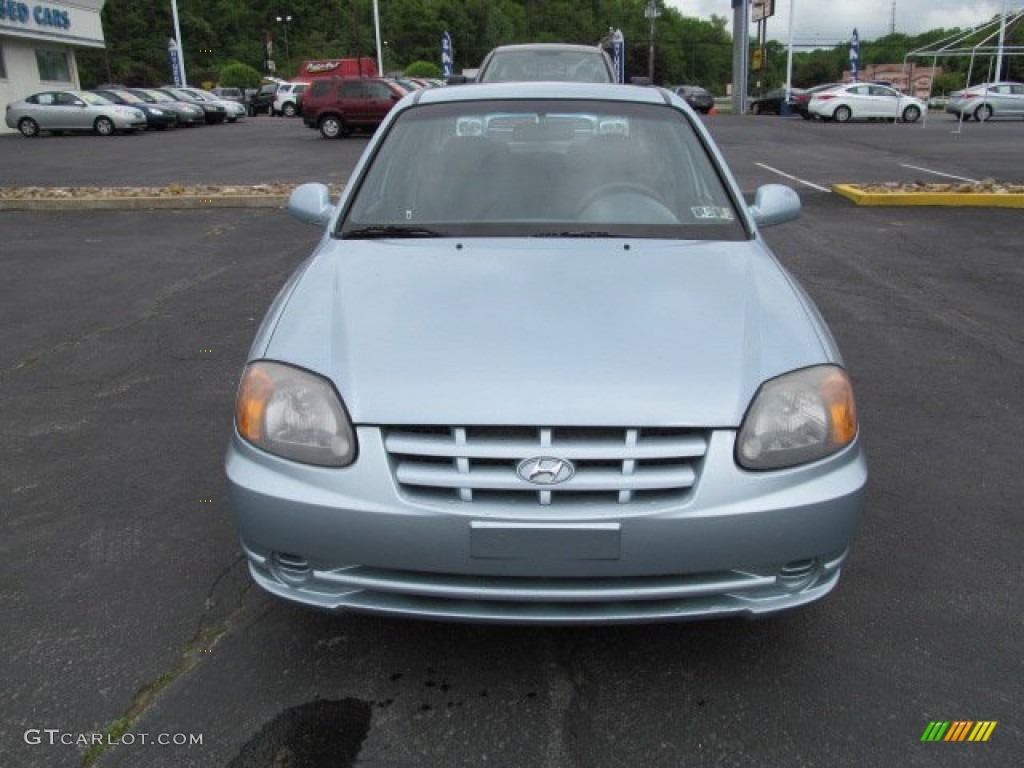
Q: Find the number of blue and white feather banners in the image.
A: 4